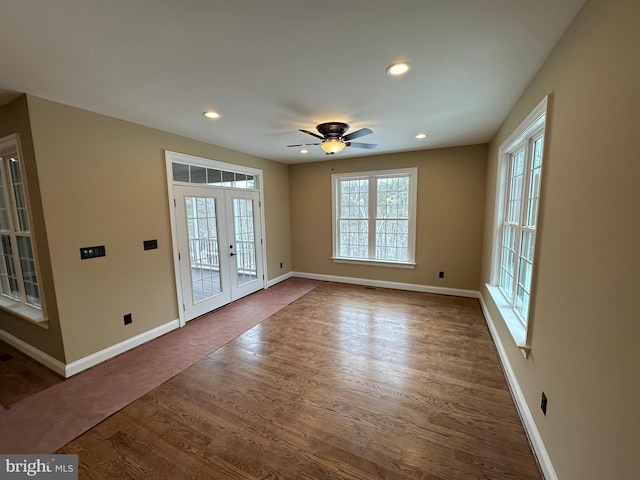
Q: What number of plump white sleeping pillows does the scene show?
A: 0